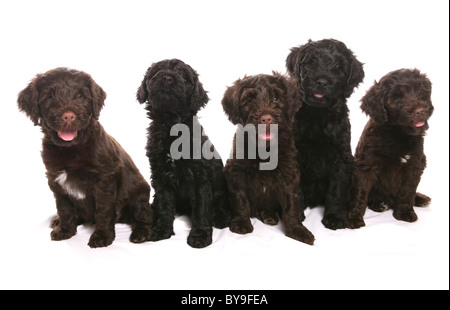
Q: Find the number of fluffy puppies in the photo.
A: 5